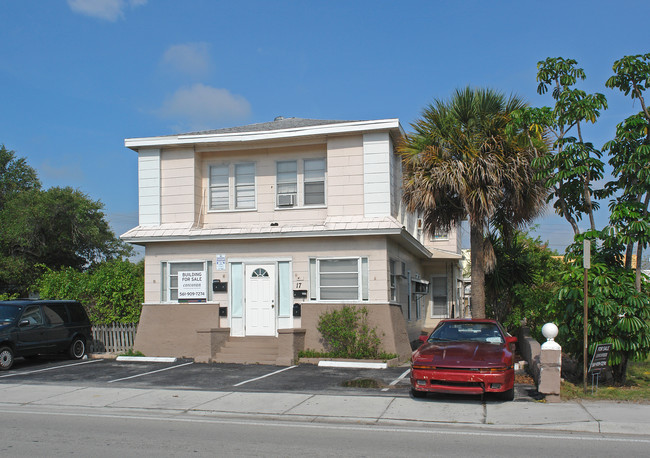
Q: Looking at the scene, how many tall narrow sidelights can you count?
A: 2